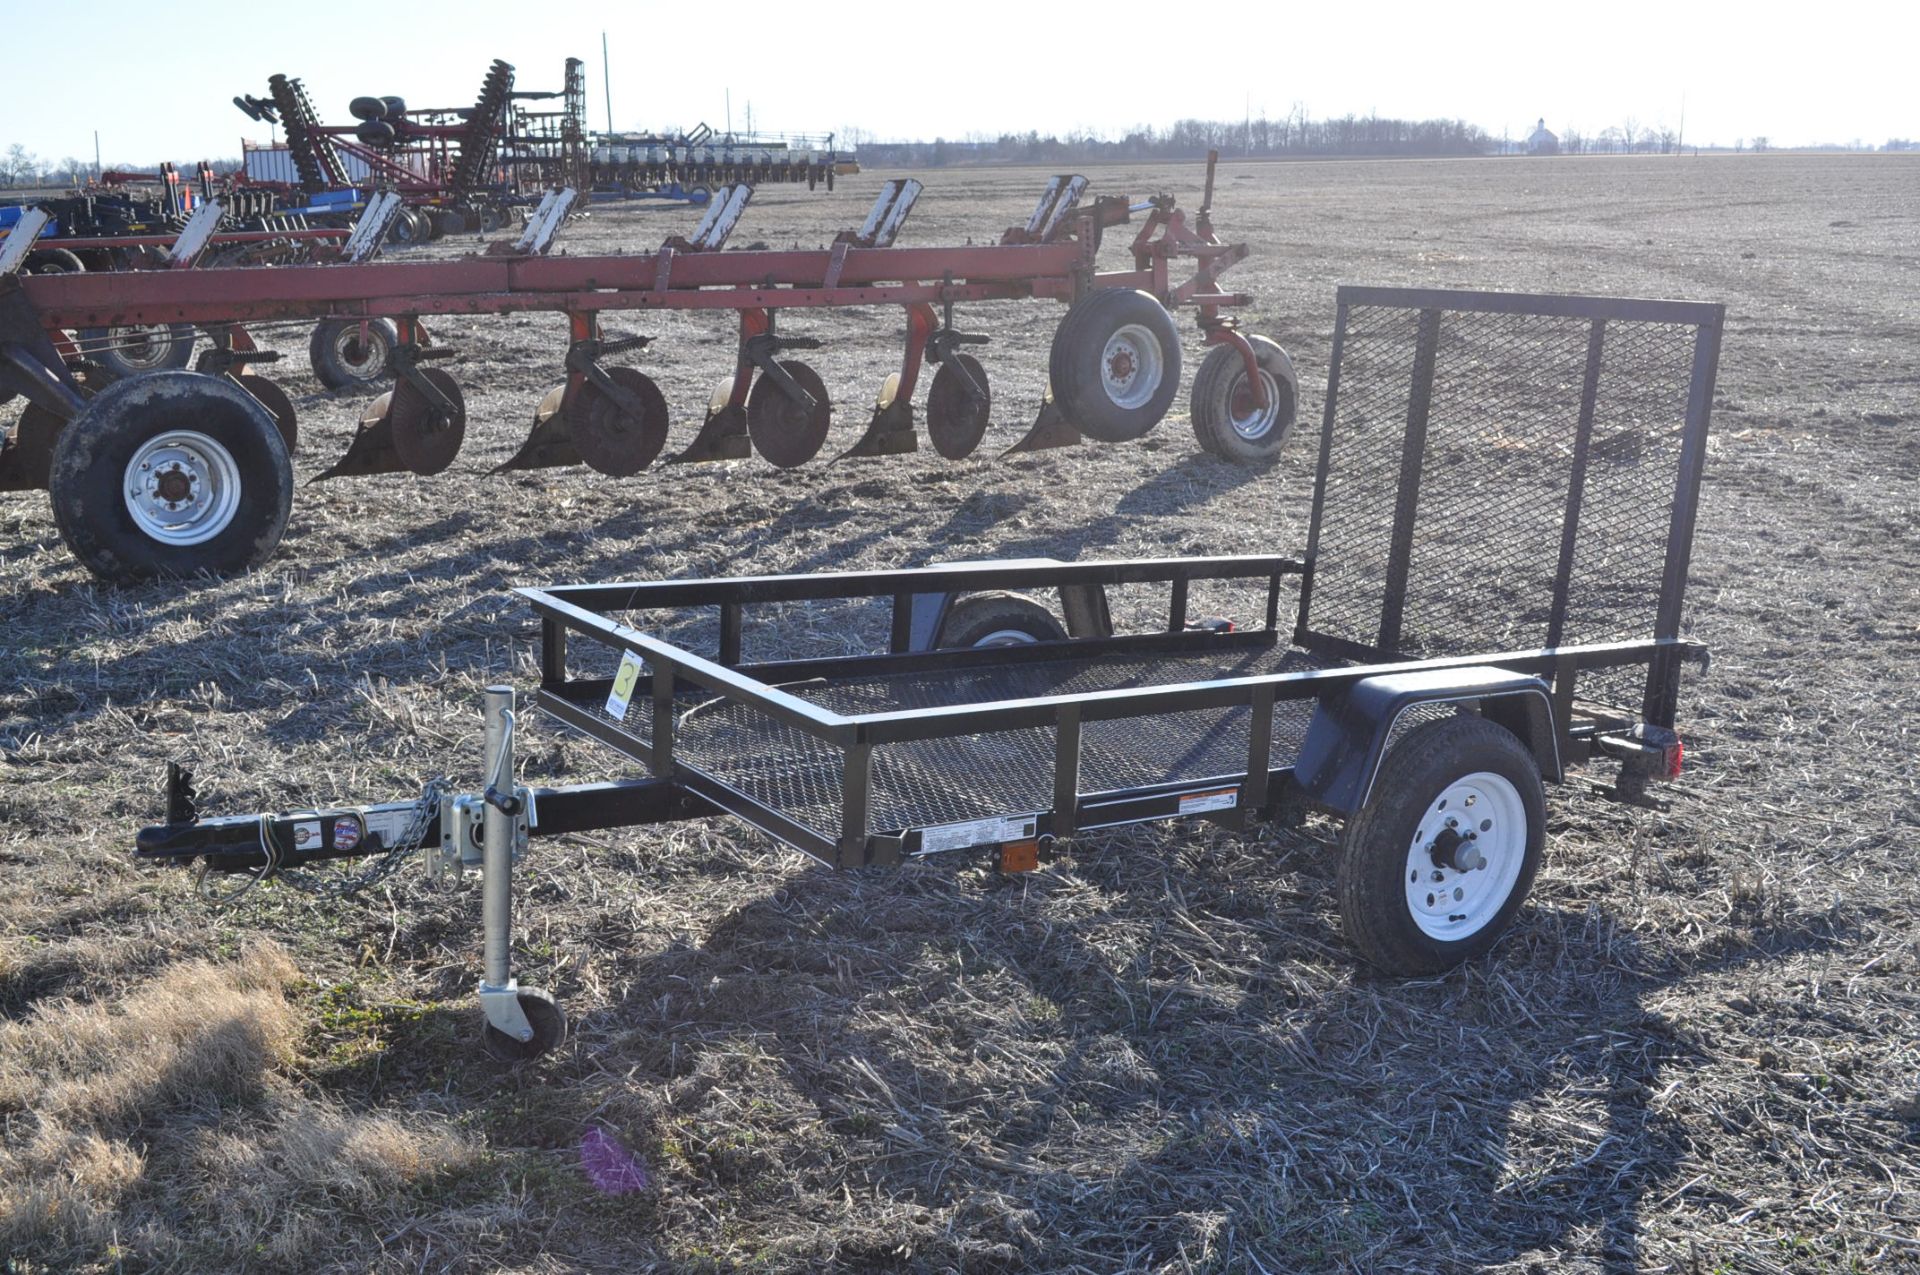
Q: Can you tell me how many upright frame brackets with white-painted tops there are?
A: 7